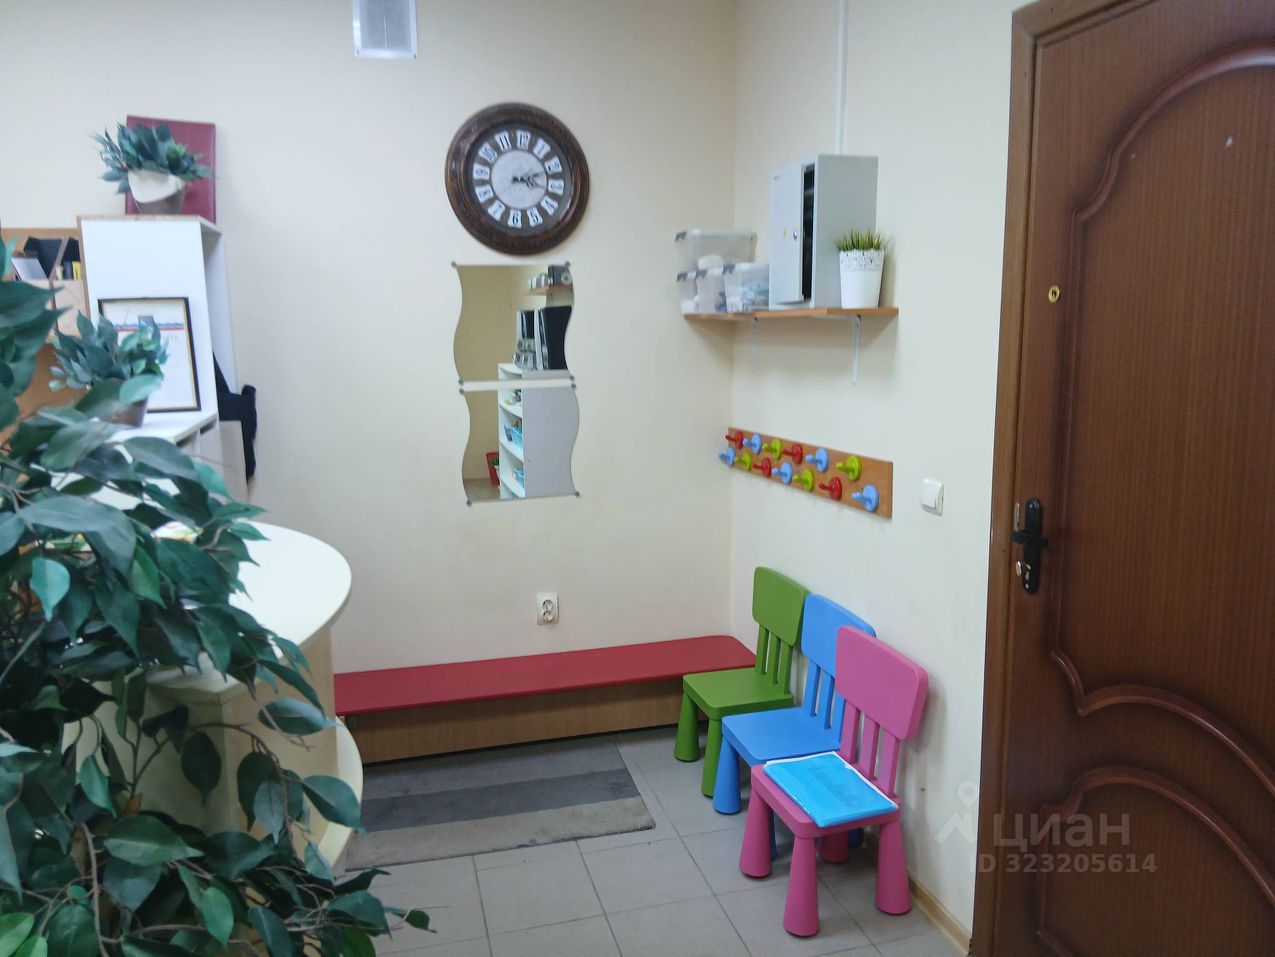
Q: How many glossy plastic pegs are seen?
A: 13